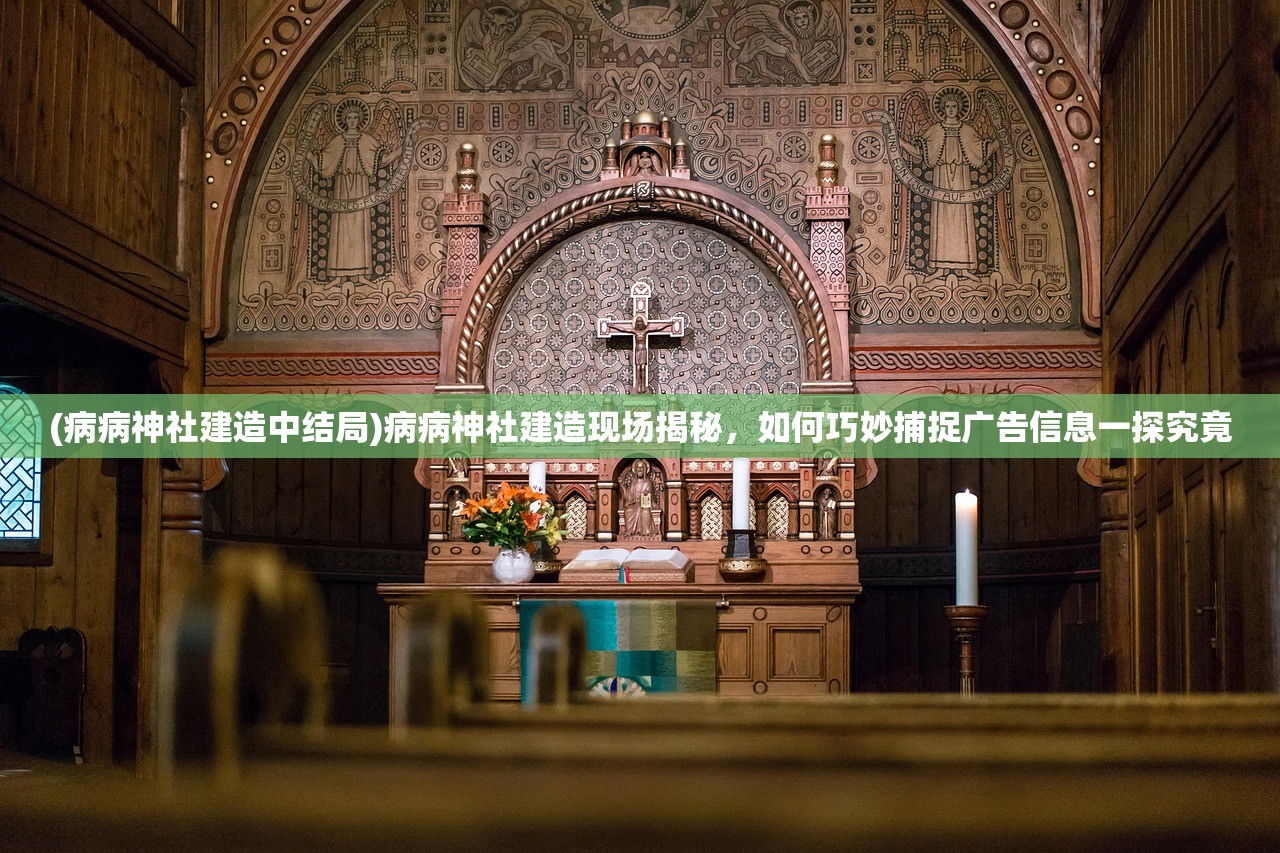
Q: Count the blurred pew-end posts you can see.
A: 3